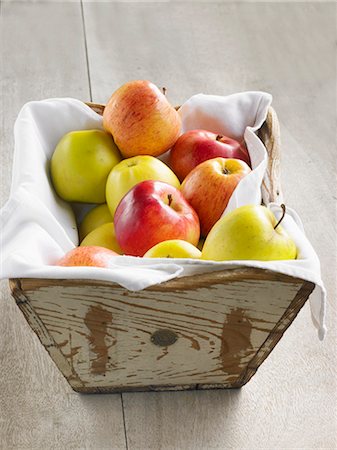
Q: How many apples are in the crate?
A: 11